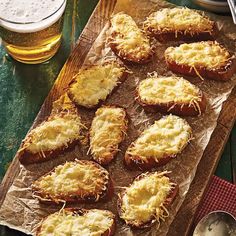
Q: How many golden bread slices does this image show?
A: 11